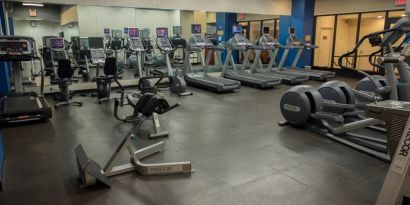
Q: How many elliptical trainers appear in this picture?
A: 3